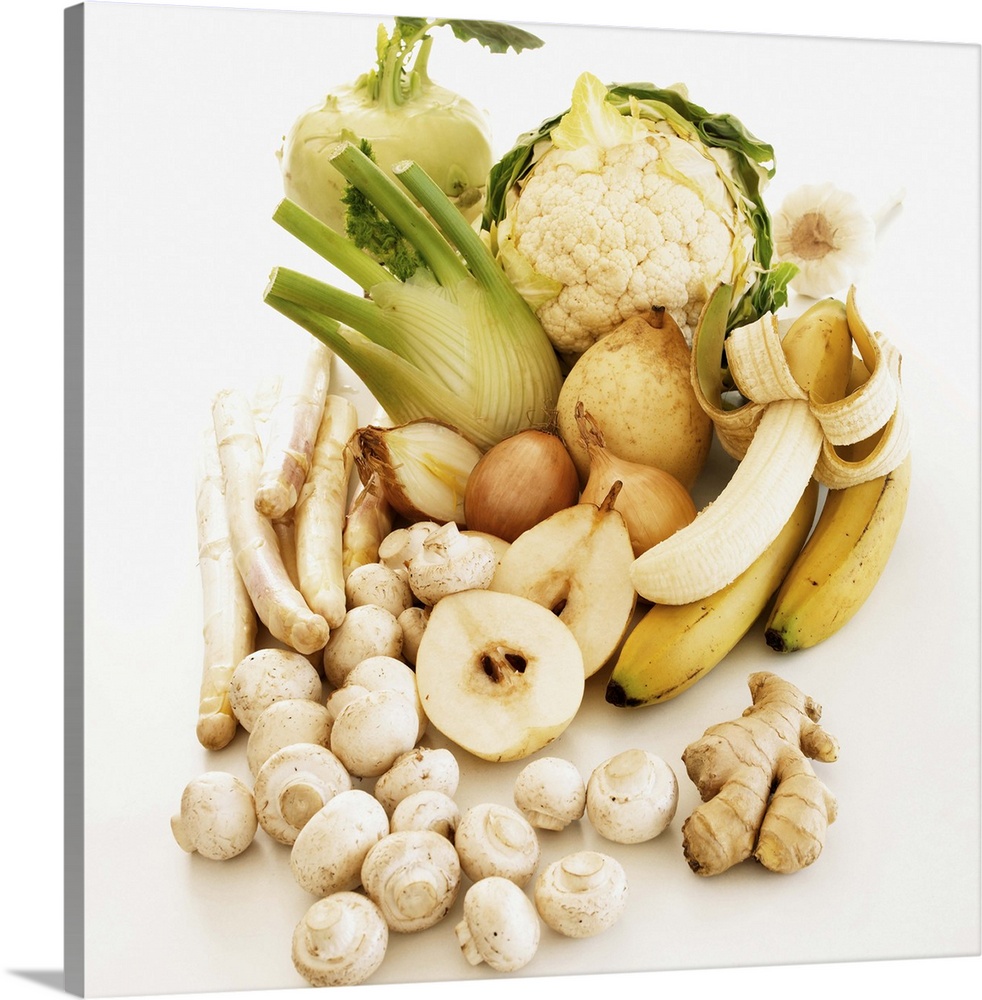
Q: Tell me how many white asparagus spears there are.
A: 6